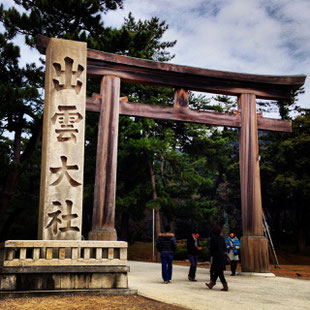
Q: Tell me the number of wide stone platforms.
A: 1